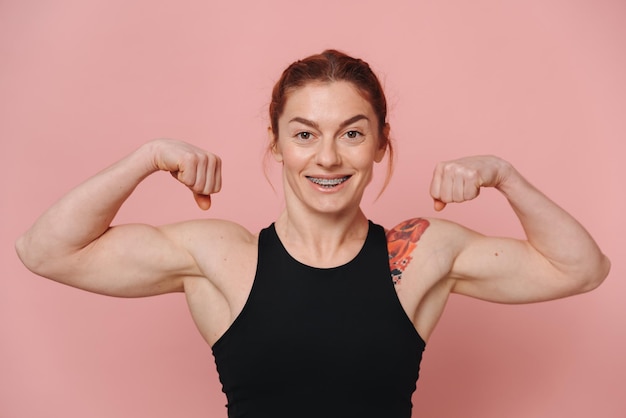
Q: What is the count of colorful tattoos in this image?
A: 1